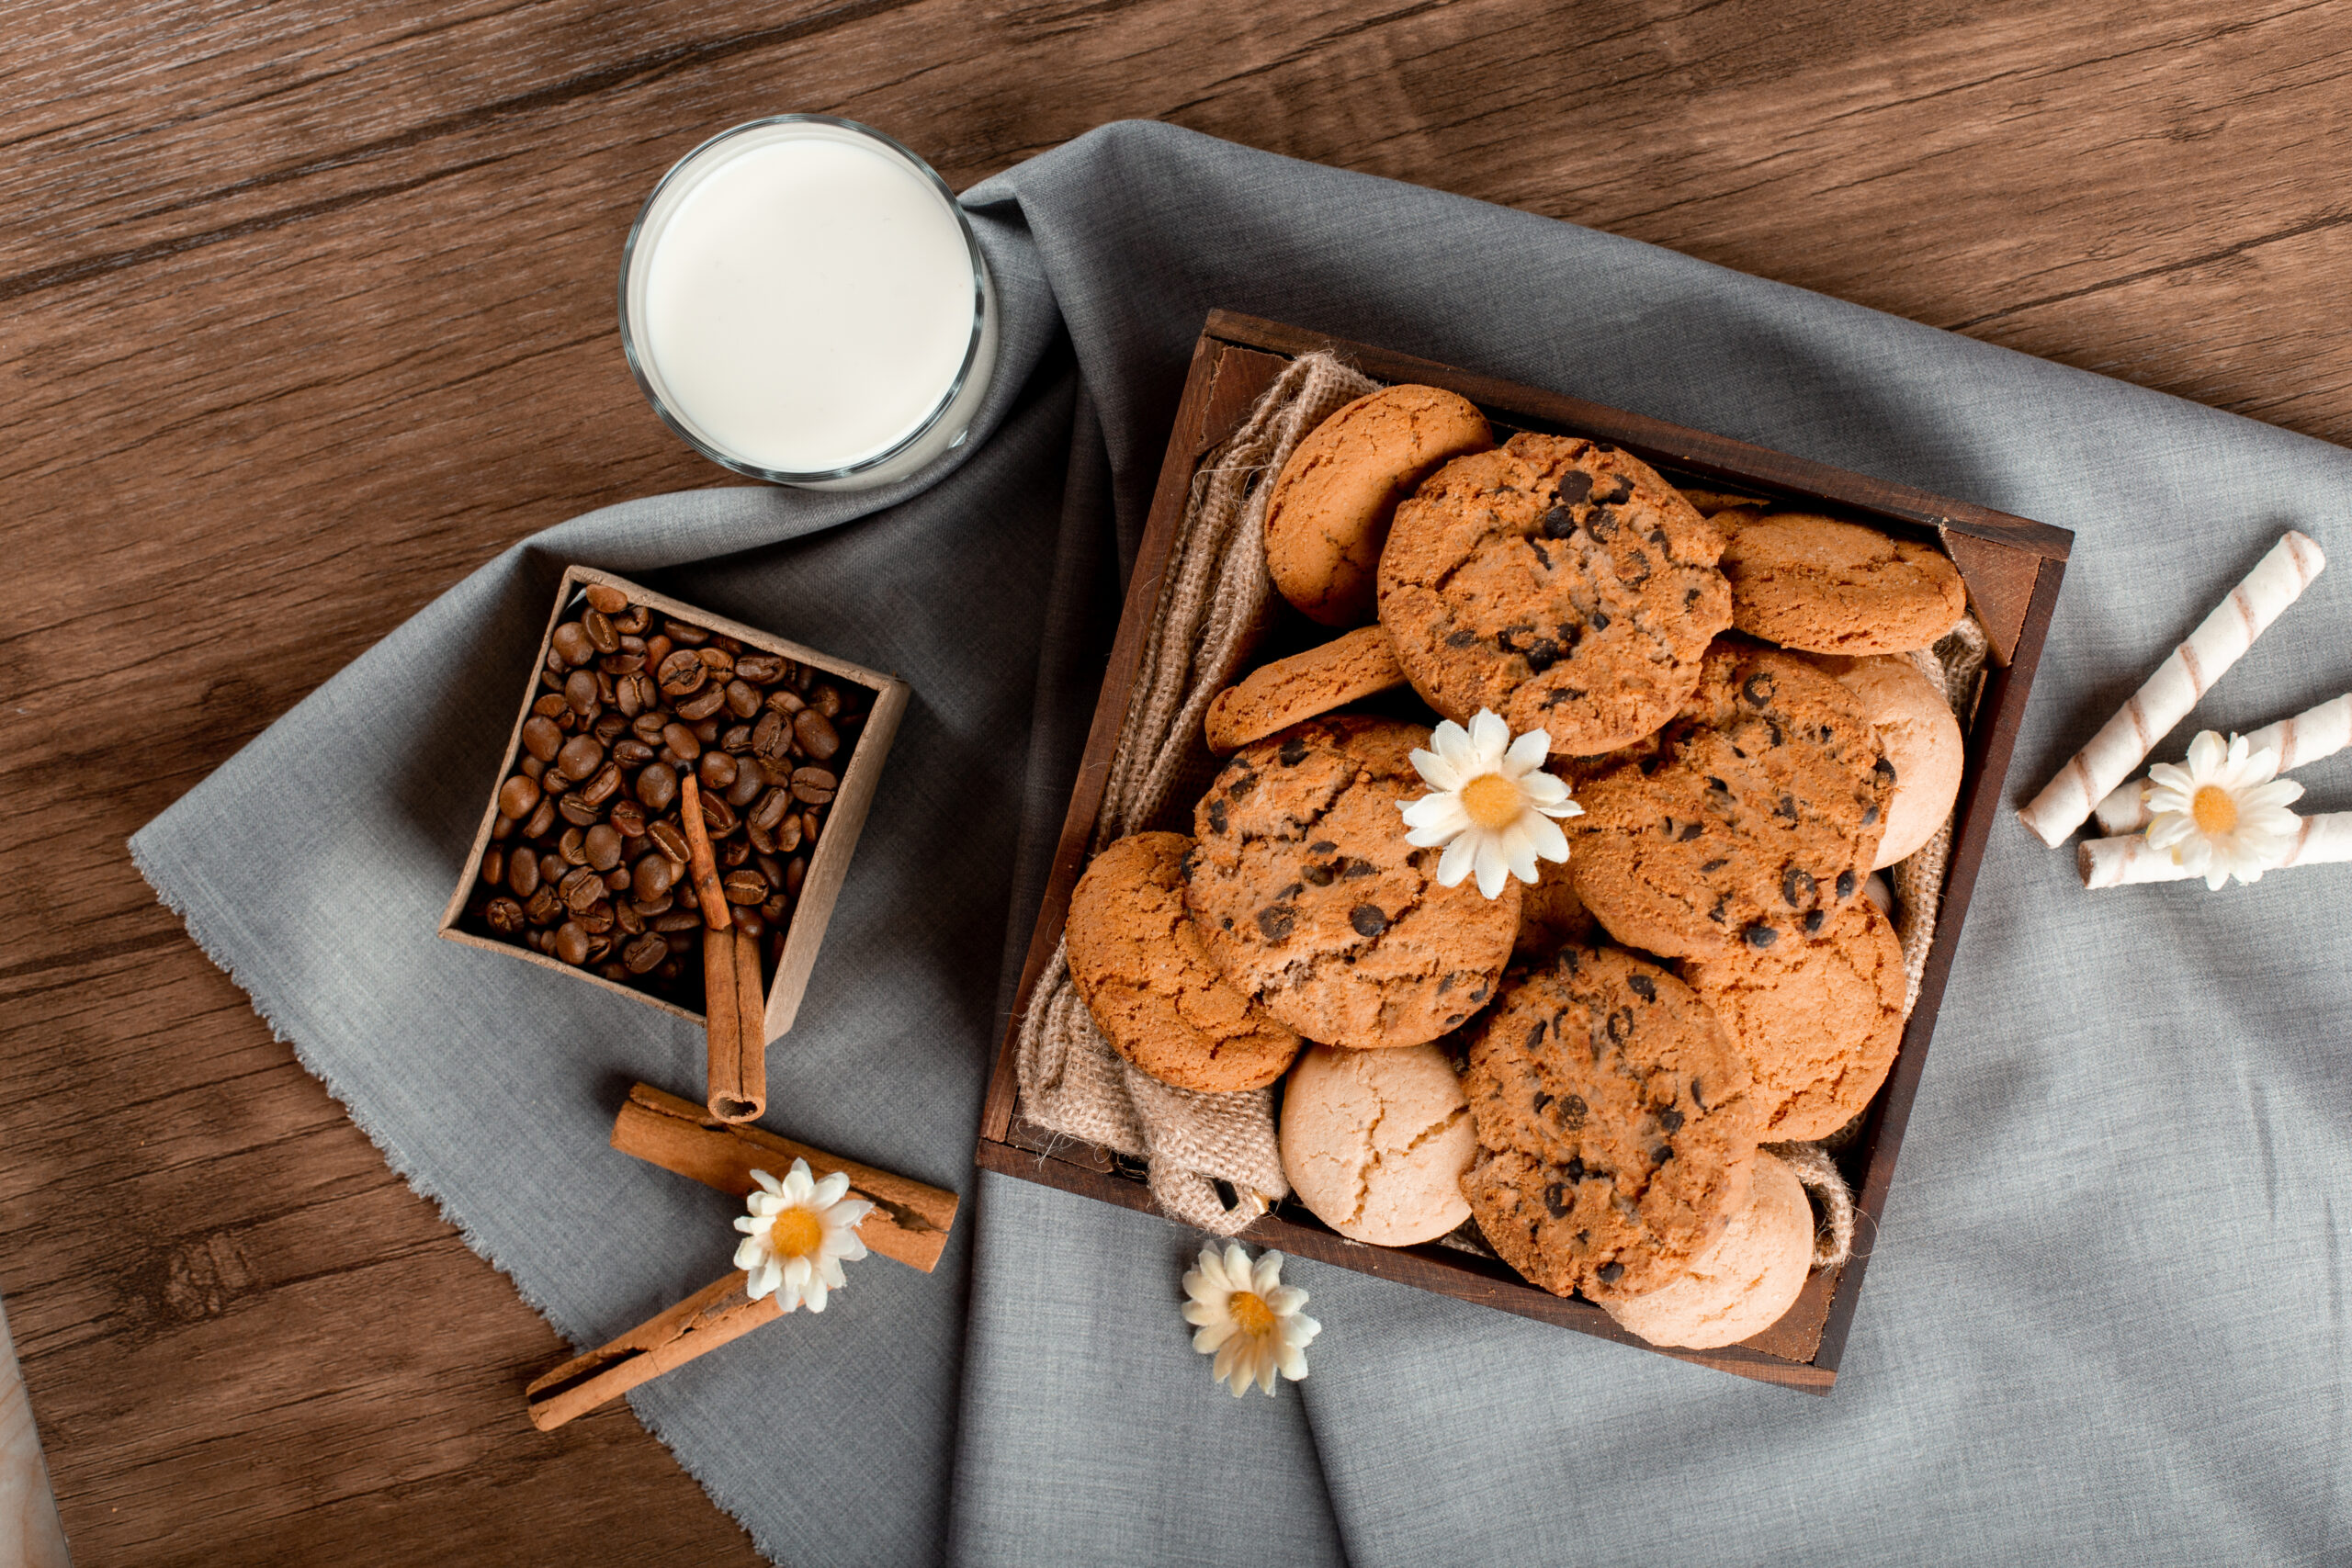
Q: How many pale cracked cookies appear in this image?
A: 3